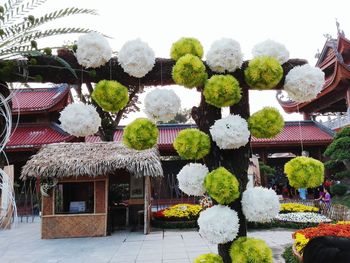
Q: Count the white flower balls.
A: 11